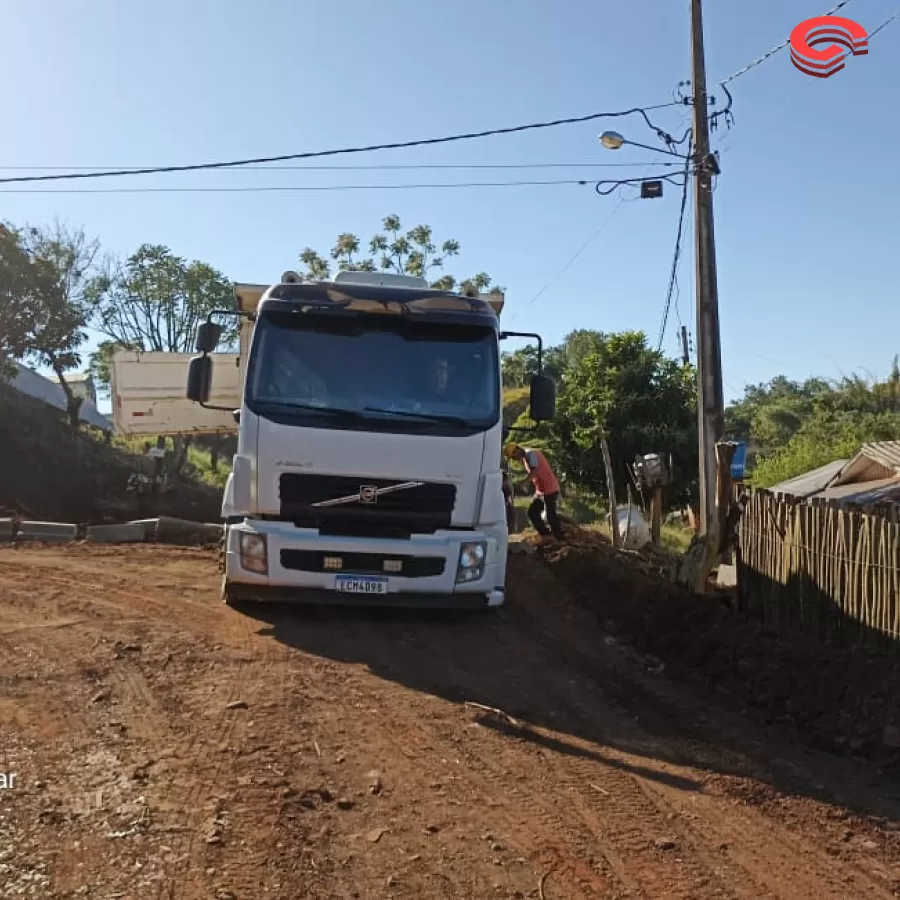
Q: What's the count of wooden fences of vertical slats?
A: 1